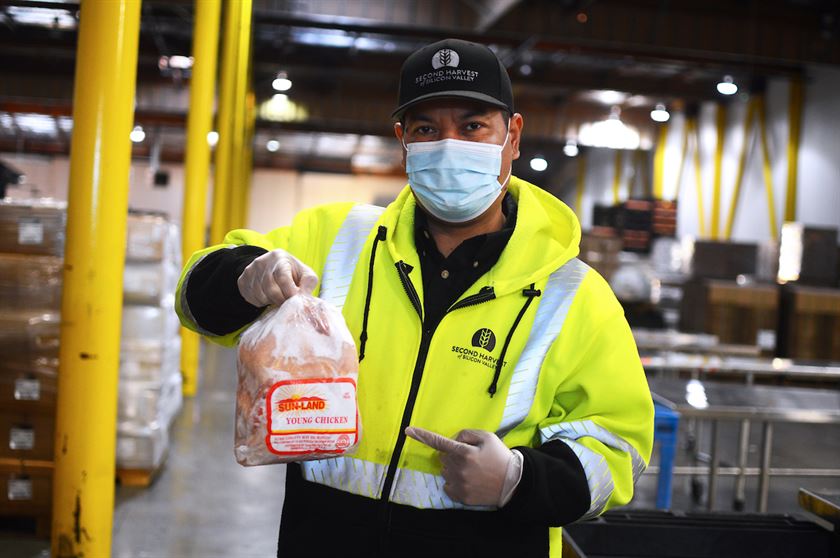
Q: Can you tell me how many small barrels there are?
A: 0